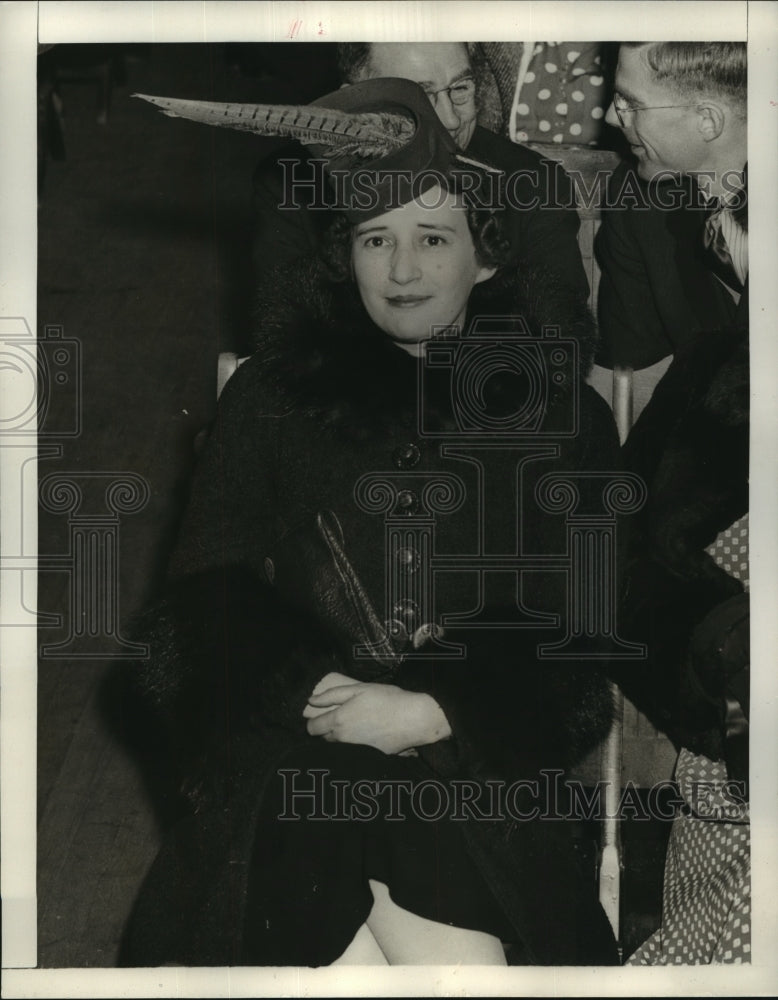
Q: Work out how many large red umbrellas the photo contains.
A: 0